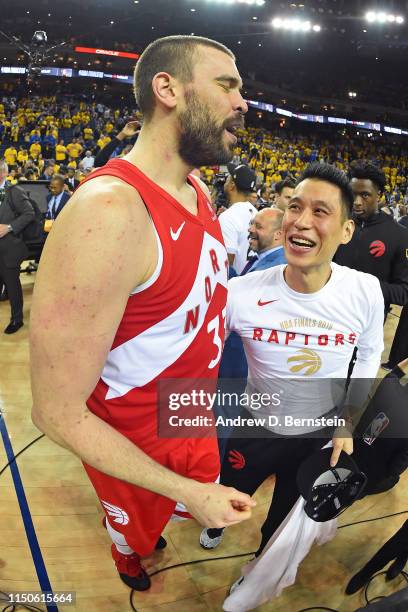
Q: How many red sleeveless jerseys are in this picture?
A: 1